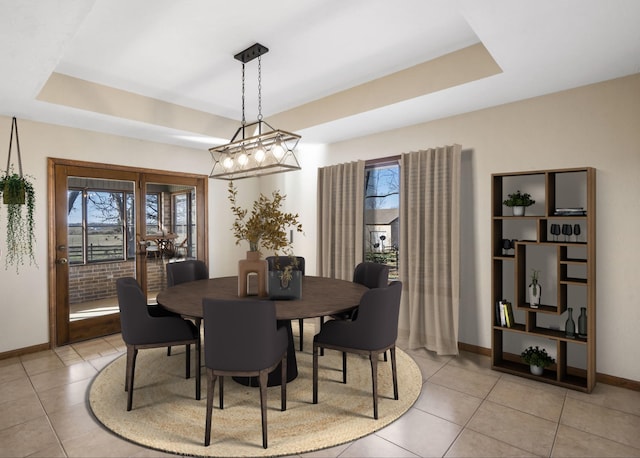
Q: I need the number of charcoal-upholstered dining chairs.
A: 6